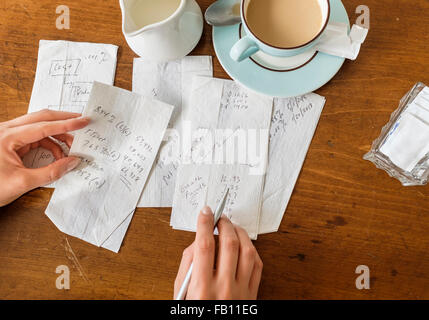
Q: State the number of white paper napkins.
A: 5